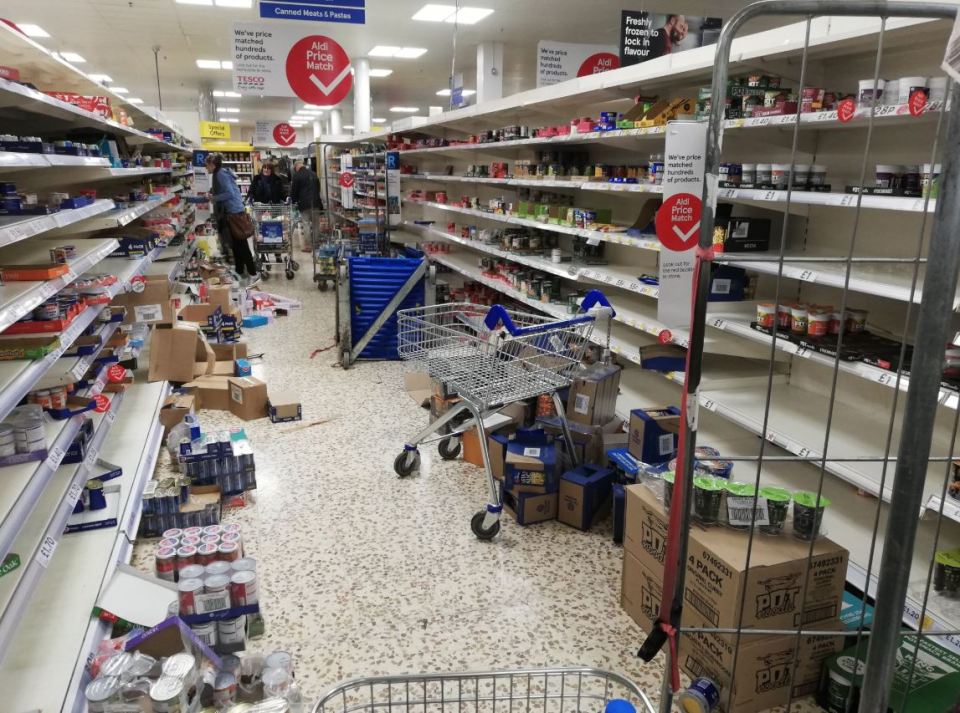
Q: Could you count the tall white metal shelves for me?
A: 2